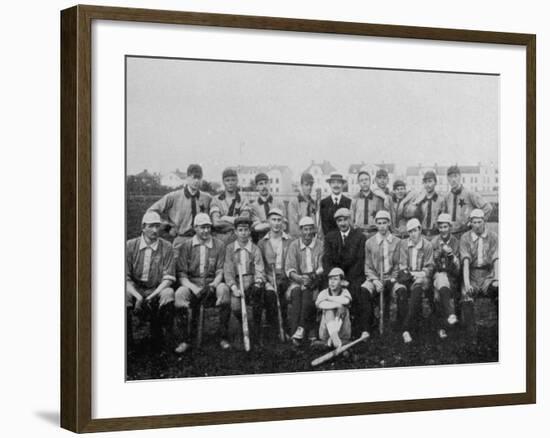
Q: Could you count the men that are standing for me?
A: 10